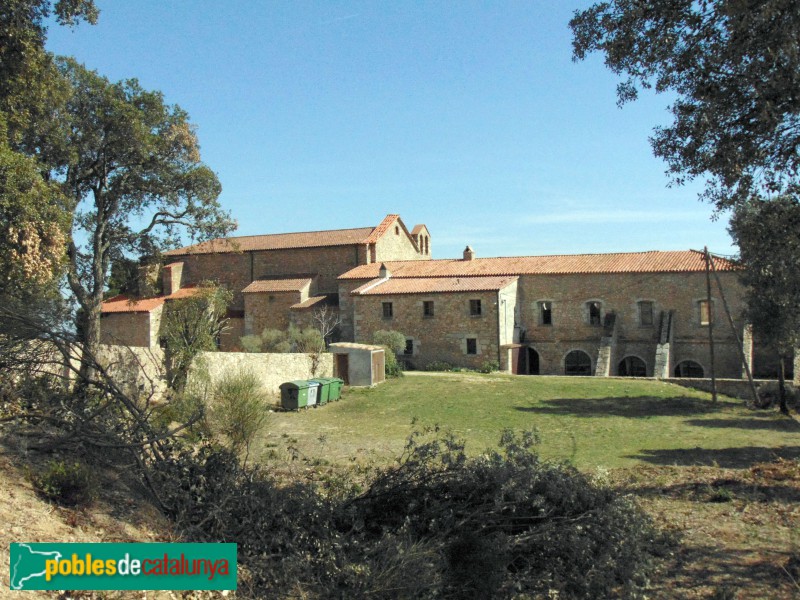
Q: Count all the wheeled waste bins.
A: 4